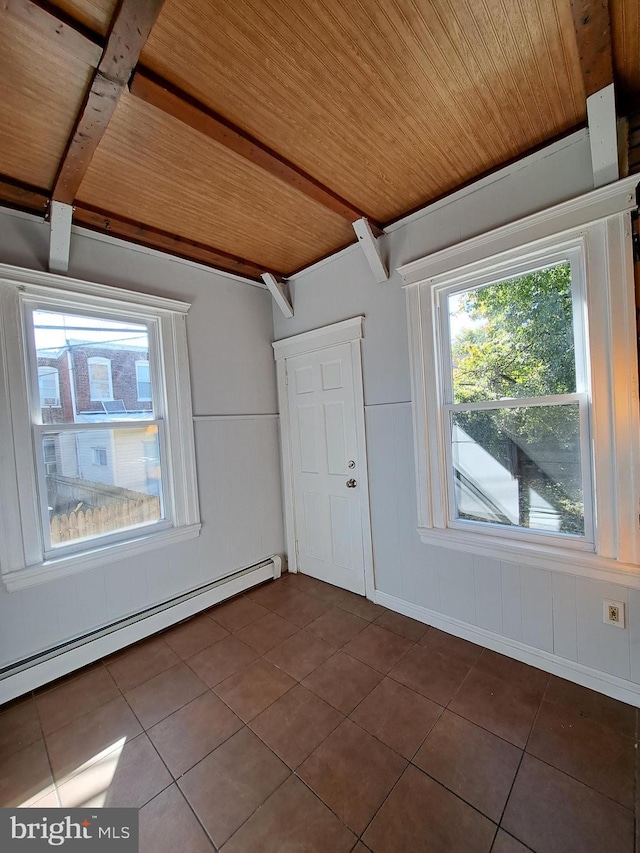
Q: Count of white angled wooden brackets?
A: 4